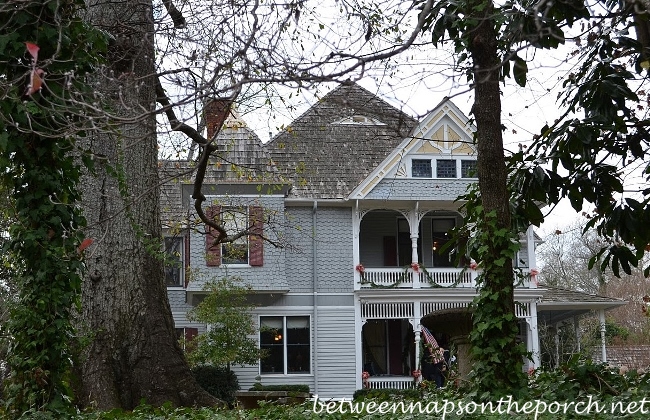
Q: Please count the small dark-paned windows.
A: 3